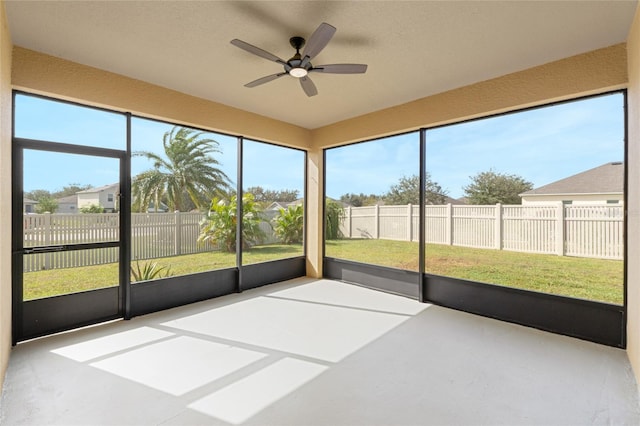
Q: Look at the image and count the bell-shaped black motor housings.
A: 1